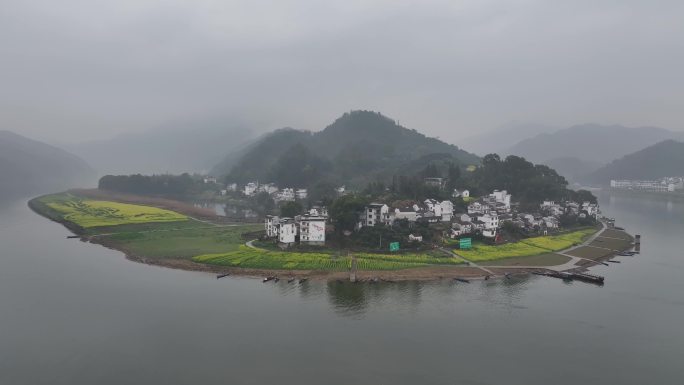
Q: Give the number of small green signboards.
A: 2